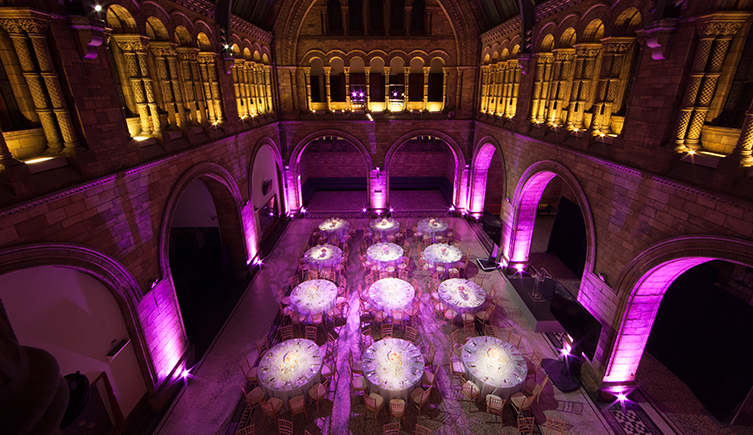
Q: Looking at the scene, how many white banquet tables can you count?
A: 12